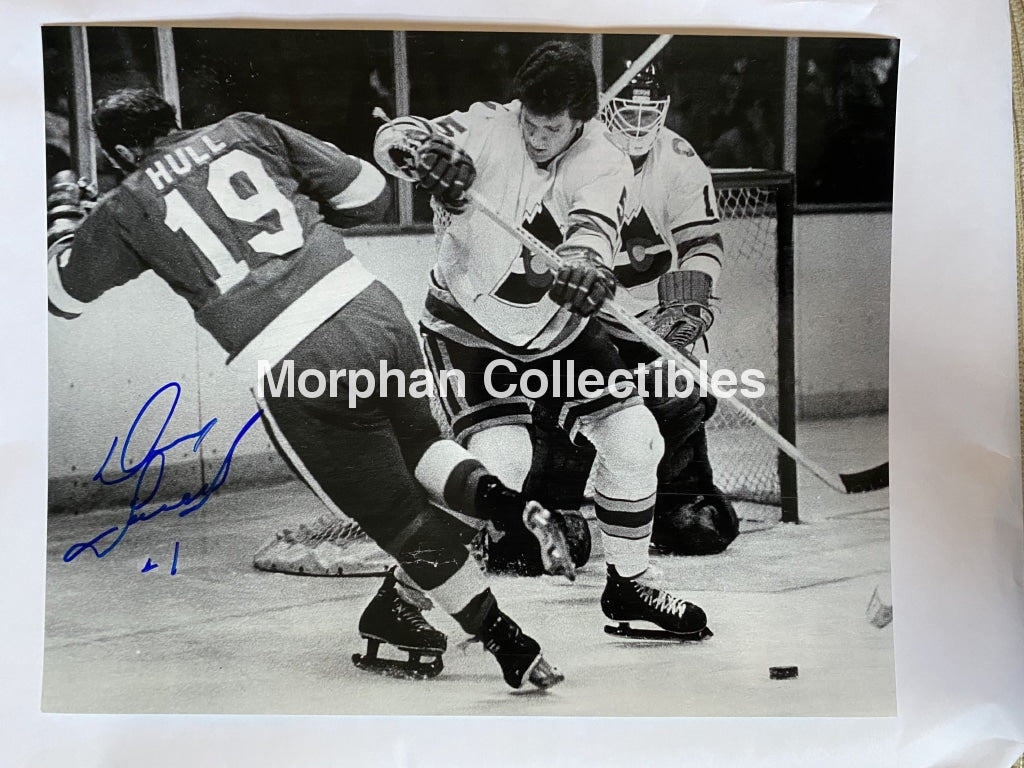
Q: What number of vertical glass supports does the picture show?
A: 5